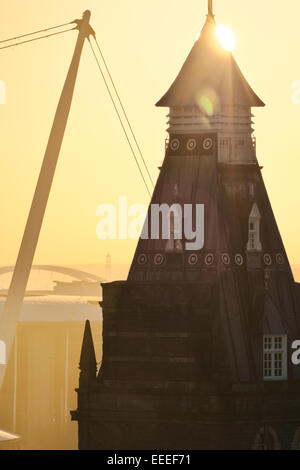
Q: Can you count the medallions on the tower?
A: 11